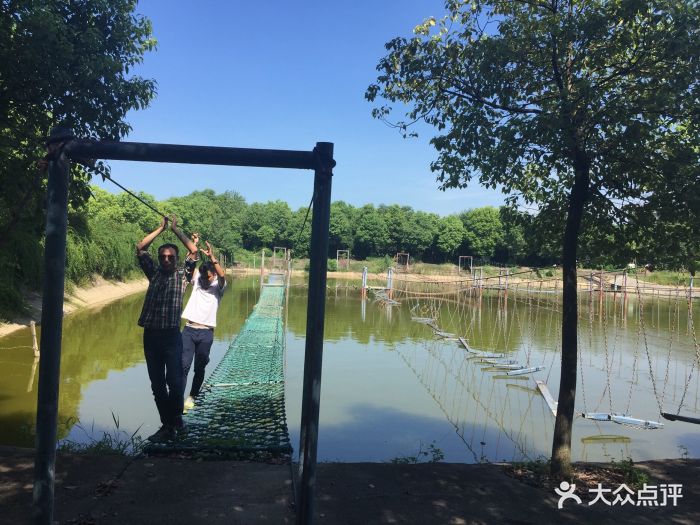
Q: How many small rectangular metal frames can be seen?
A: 4